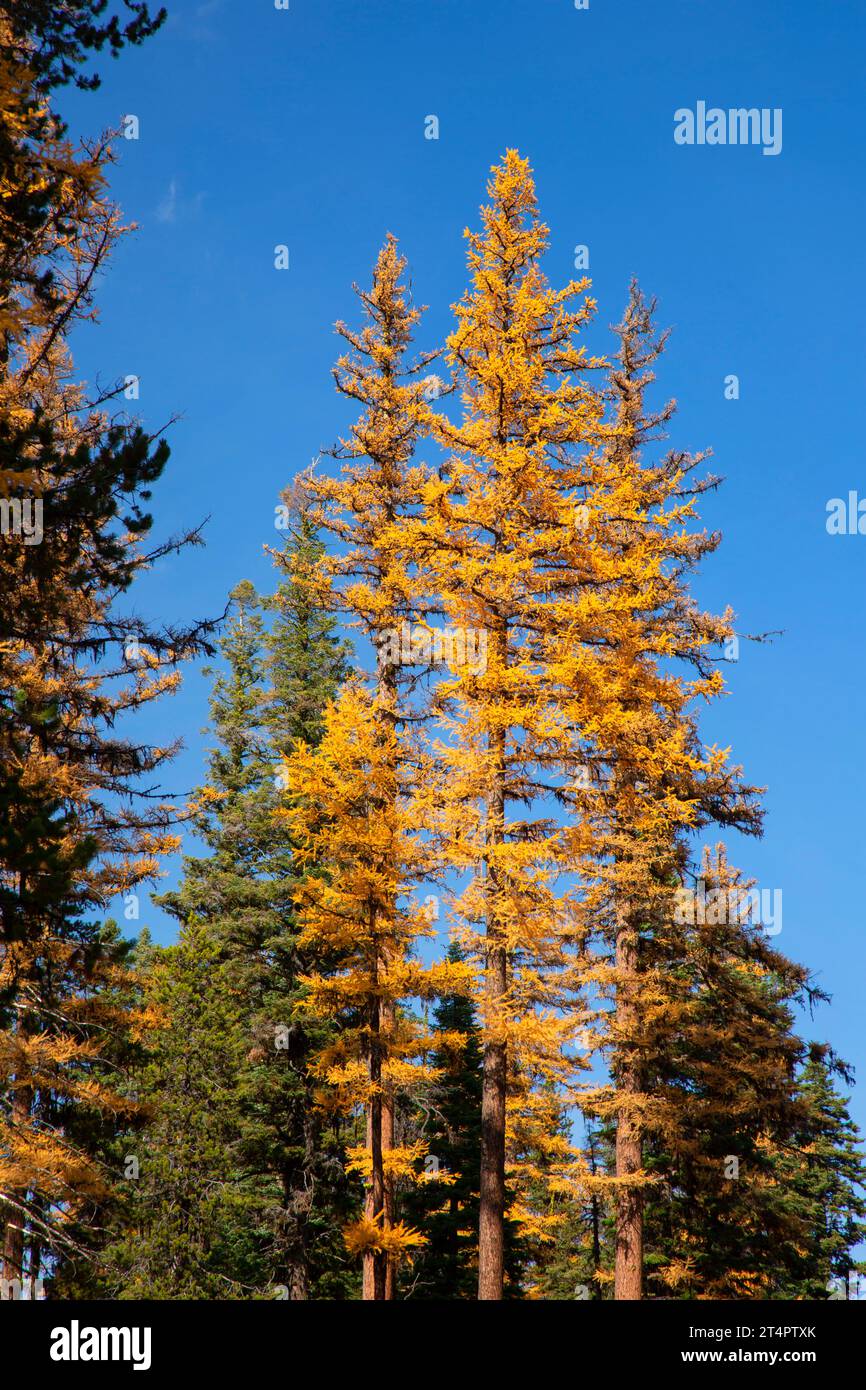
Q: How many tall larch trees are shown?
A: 3